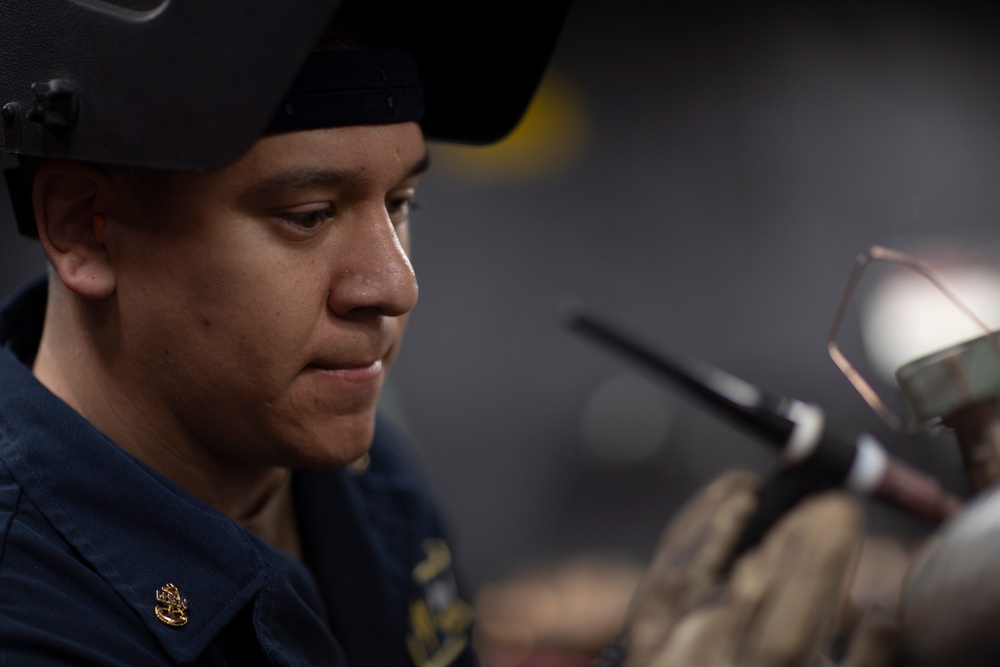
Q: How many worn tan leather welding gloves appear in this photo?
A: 1